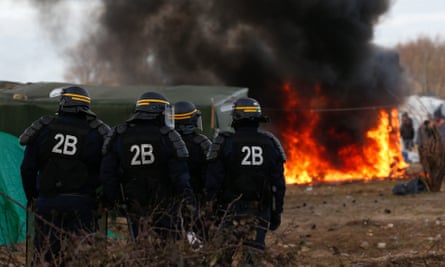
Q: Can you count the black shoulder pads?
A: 7